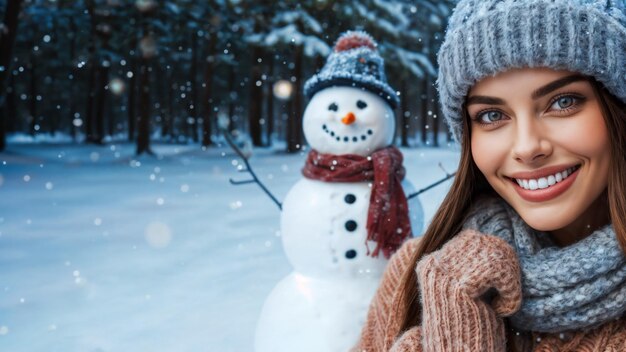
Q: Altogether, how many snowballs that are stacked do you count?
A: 3